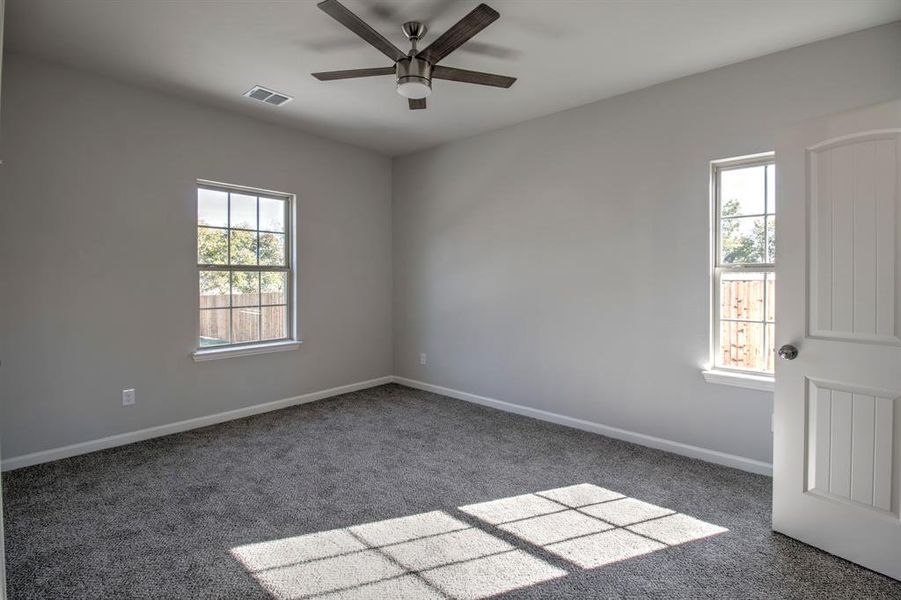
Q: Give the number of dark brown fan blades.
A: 5